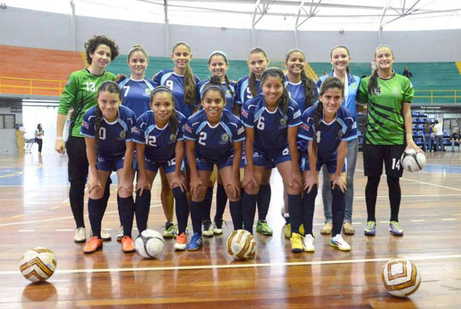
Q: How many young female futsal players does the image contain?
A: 12